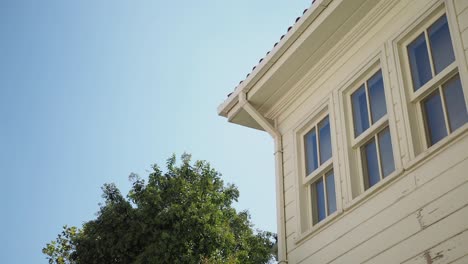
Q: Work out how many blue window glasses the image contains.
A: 12